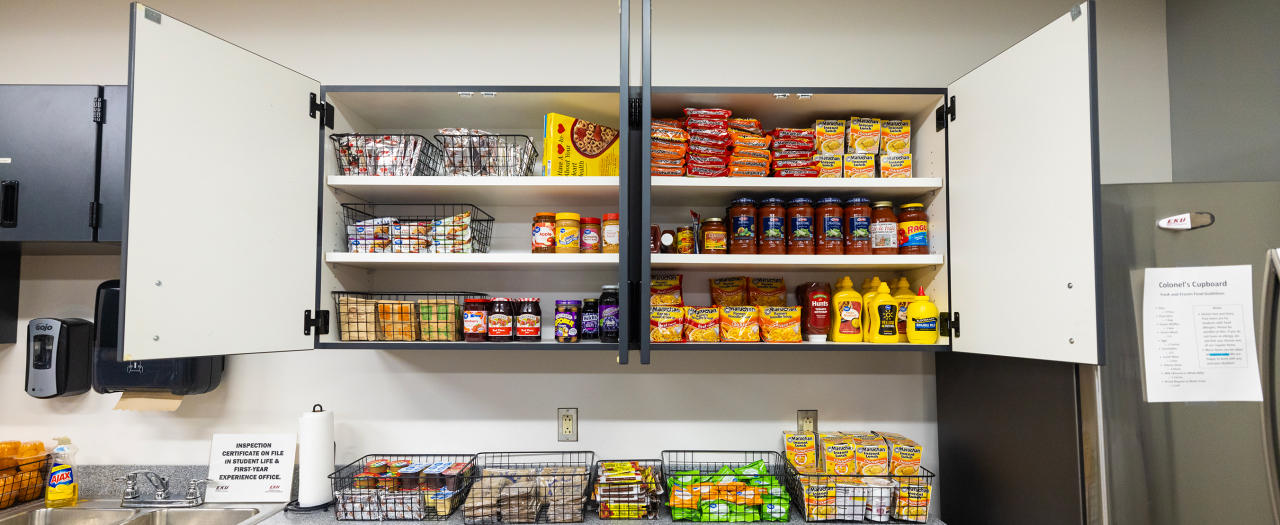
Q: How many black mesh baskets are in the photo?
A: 10